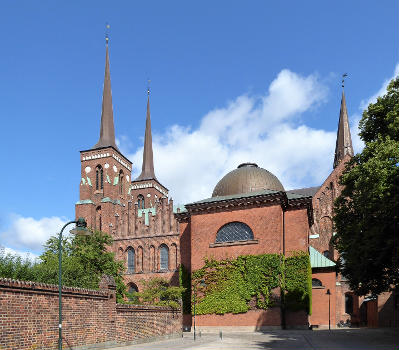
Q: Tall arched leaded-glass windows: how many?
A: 2